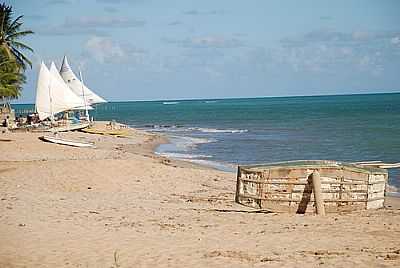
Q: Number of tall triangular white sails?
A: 3